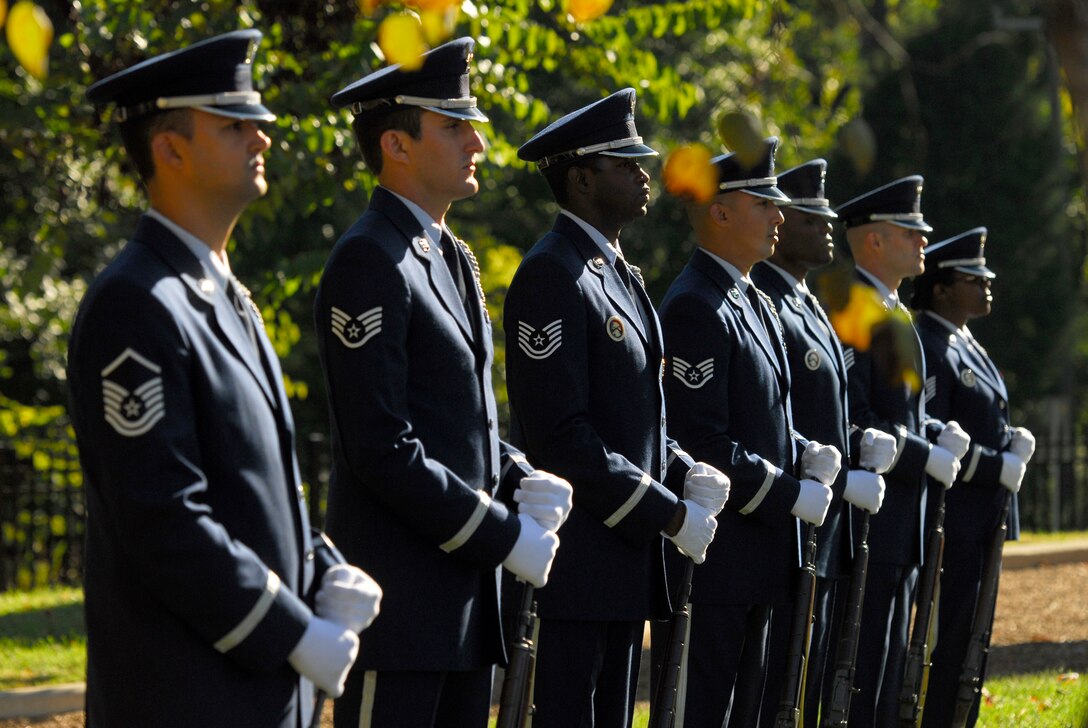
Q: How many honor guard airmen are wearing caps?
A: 7